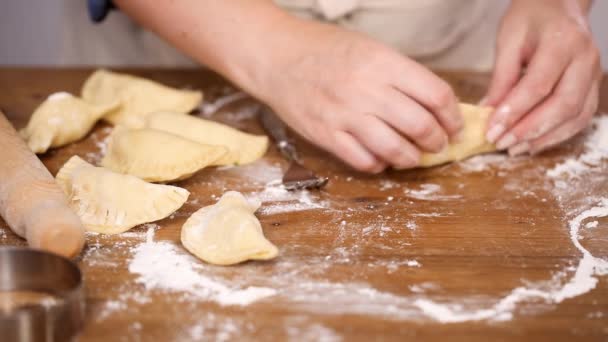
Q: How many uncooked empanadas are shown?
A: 7